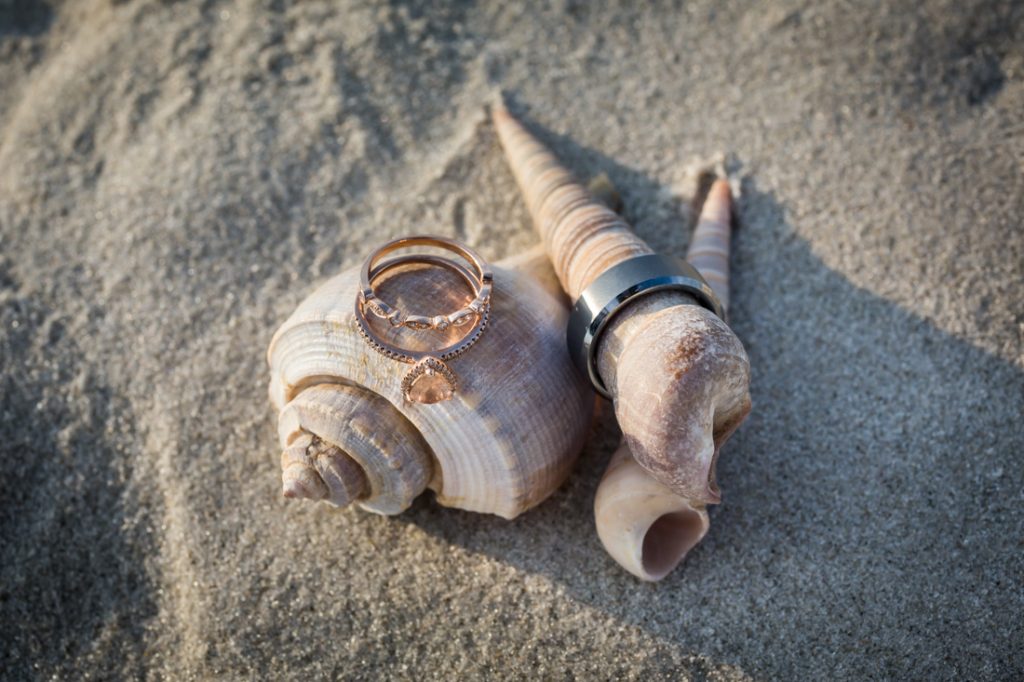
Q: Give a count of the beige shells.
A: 3